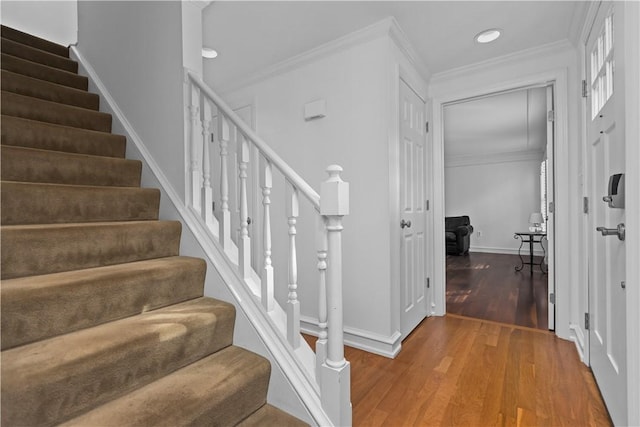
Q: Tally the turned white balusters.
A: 7